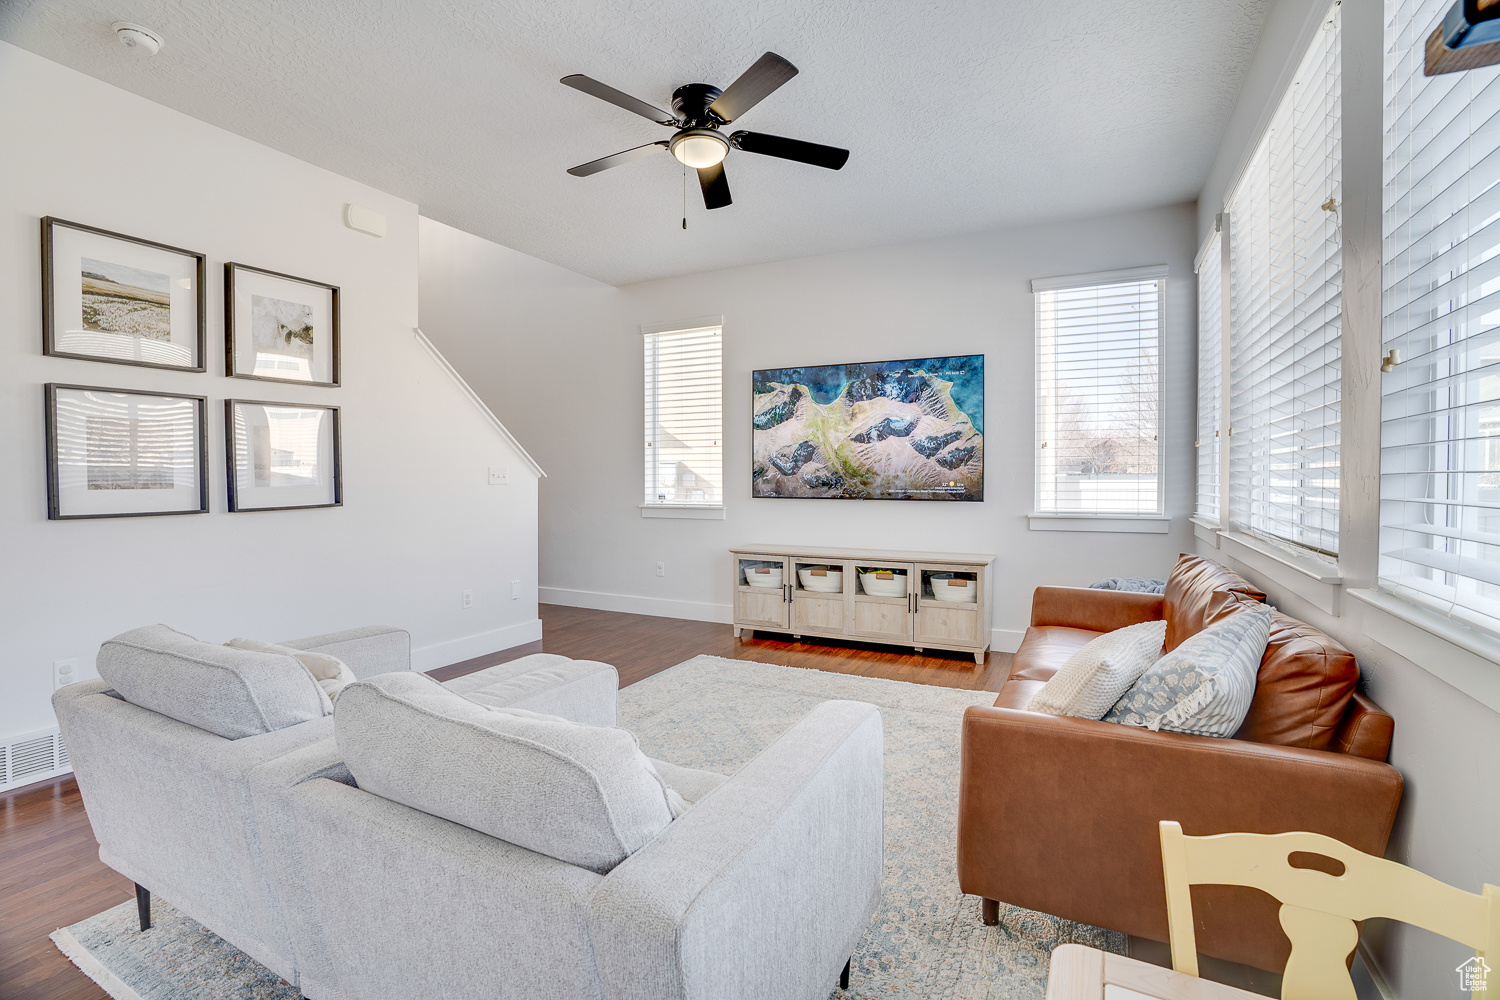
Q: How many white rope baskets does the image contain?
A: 4